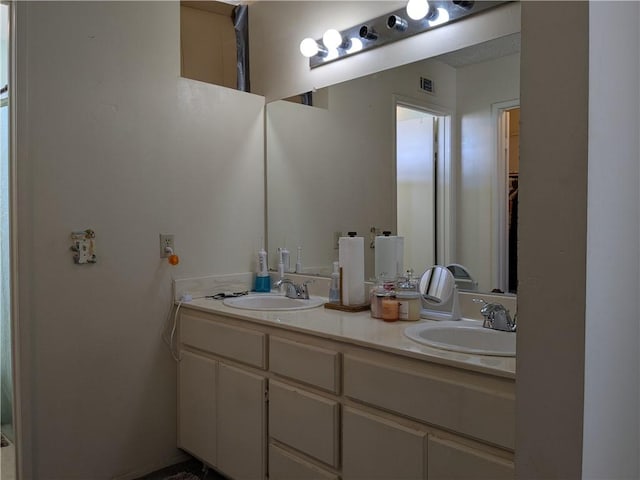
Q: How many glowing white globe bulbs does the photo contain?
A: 3